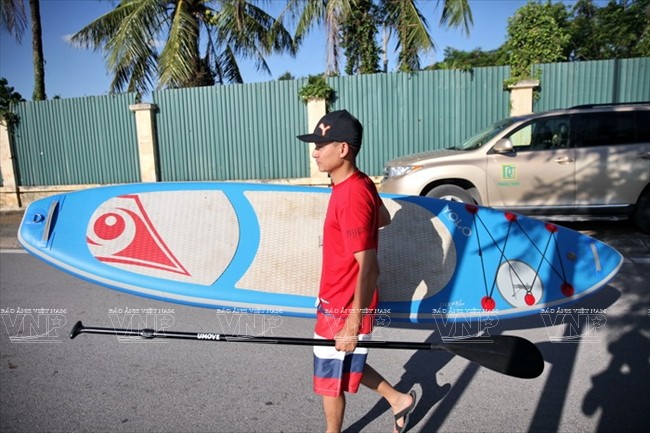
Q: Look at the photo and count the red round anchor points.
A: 6